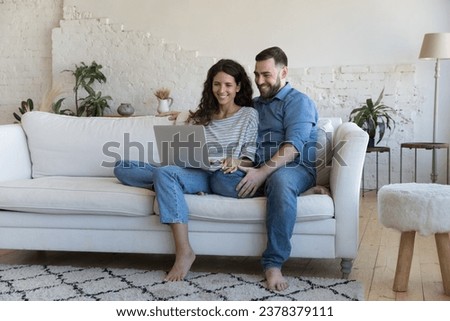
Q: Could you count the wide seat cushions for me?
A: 2